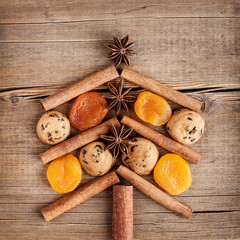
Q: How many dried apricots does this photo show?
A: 4